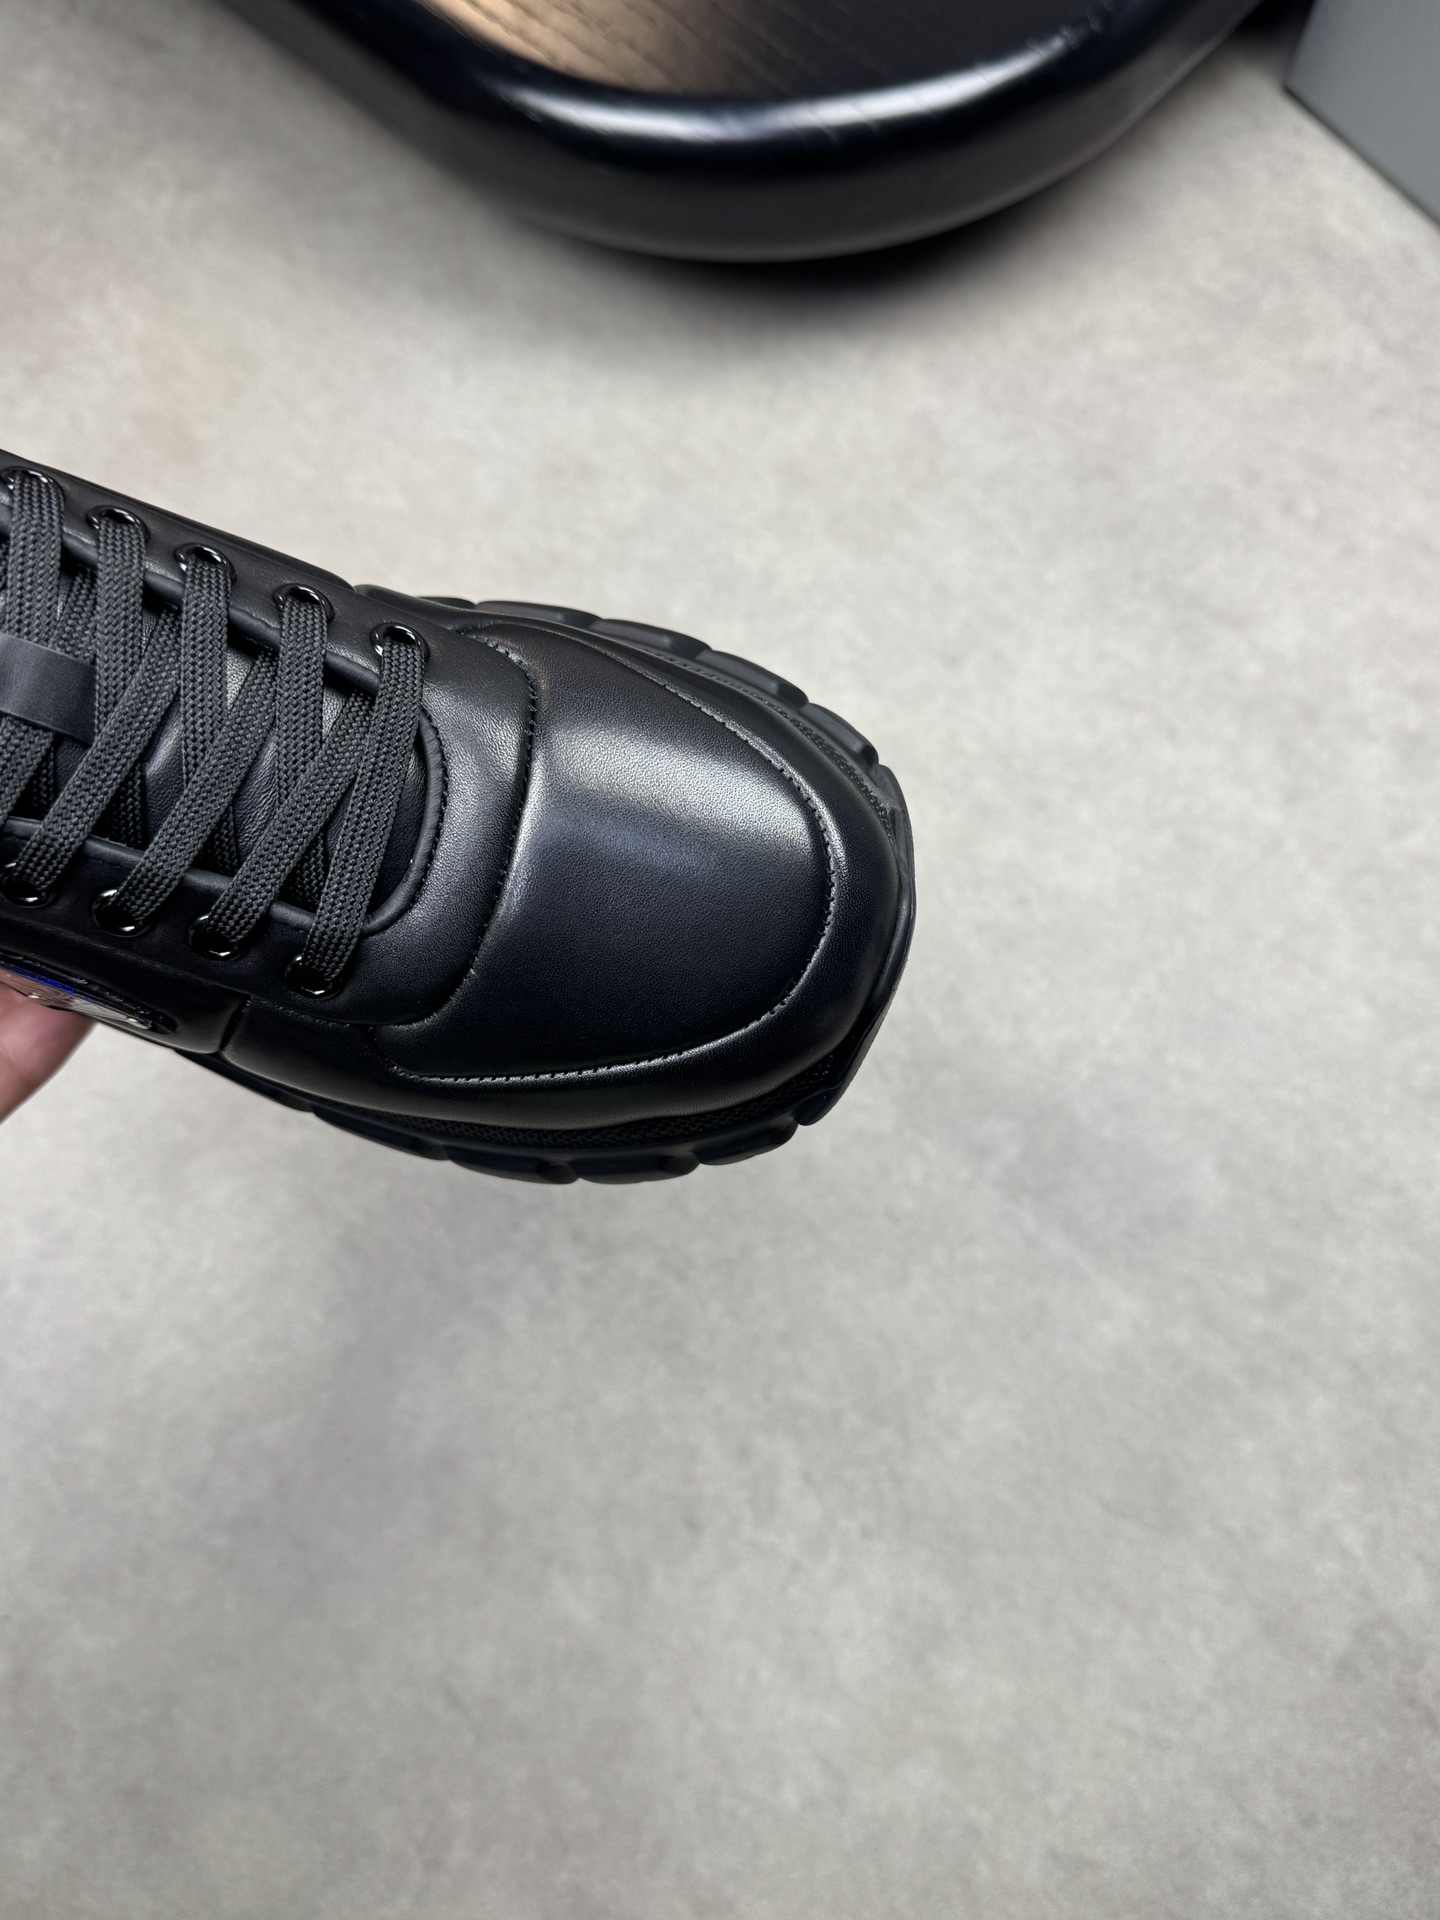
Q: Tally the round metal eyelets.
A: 9